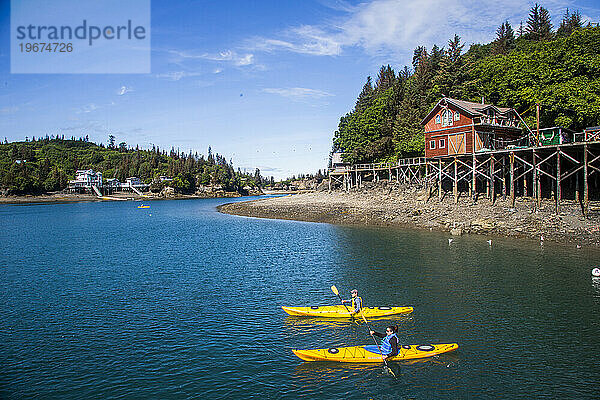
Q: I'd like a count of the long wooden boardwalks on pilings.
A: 1